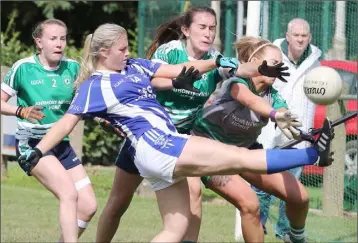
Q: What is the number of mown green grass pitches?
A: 1